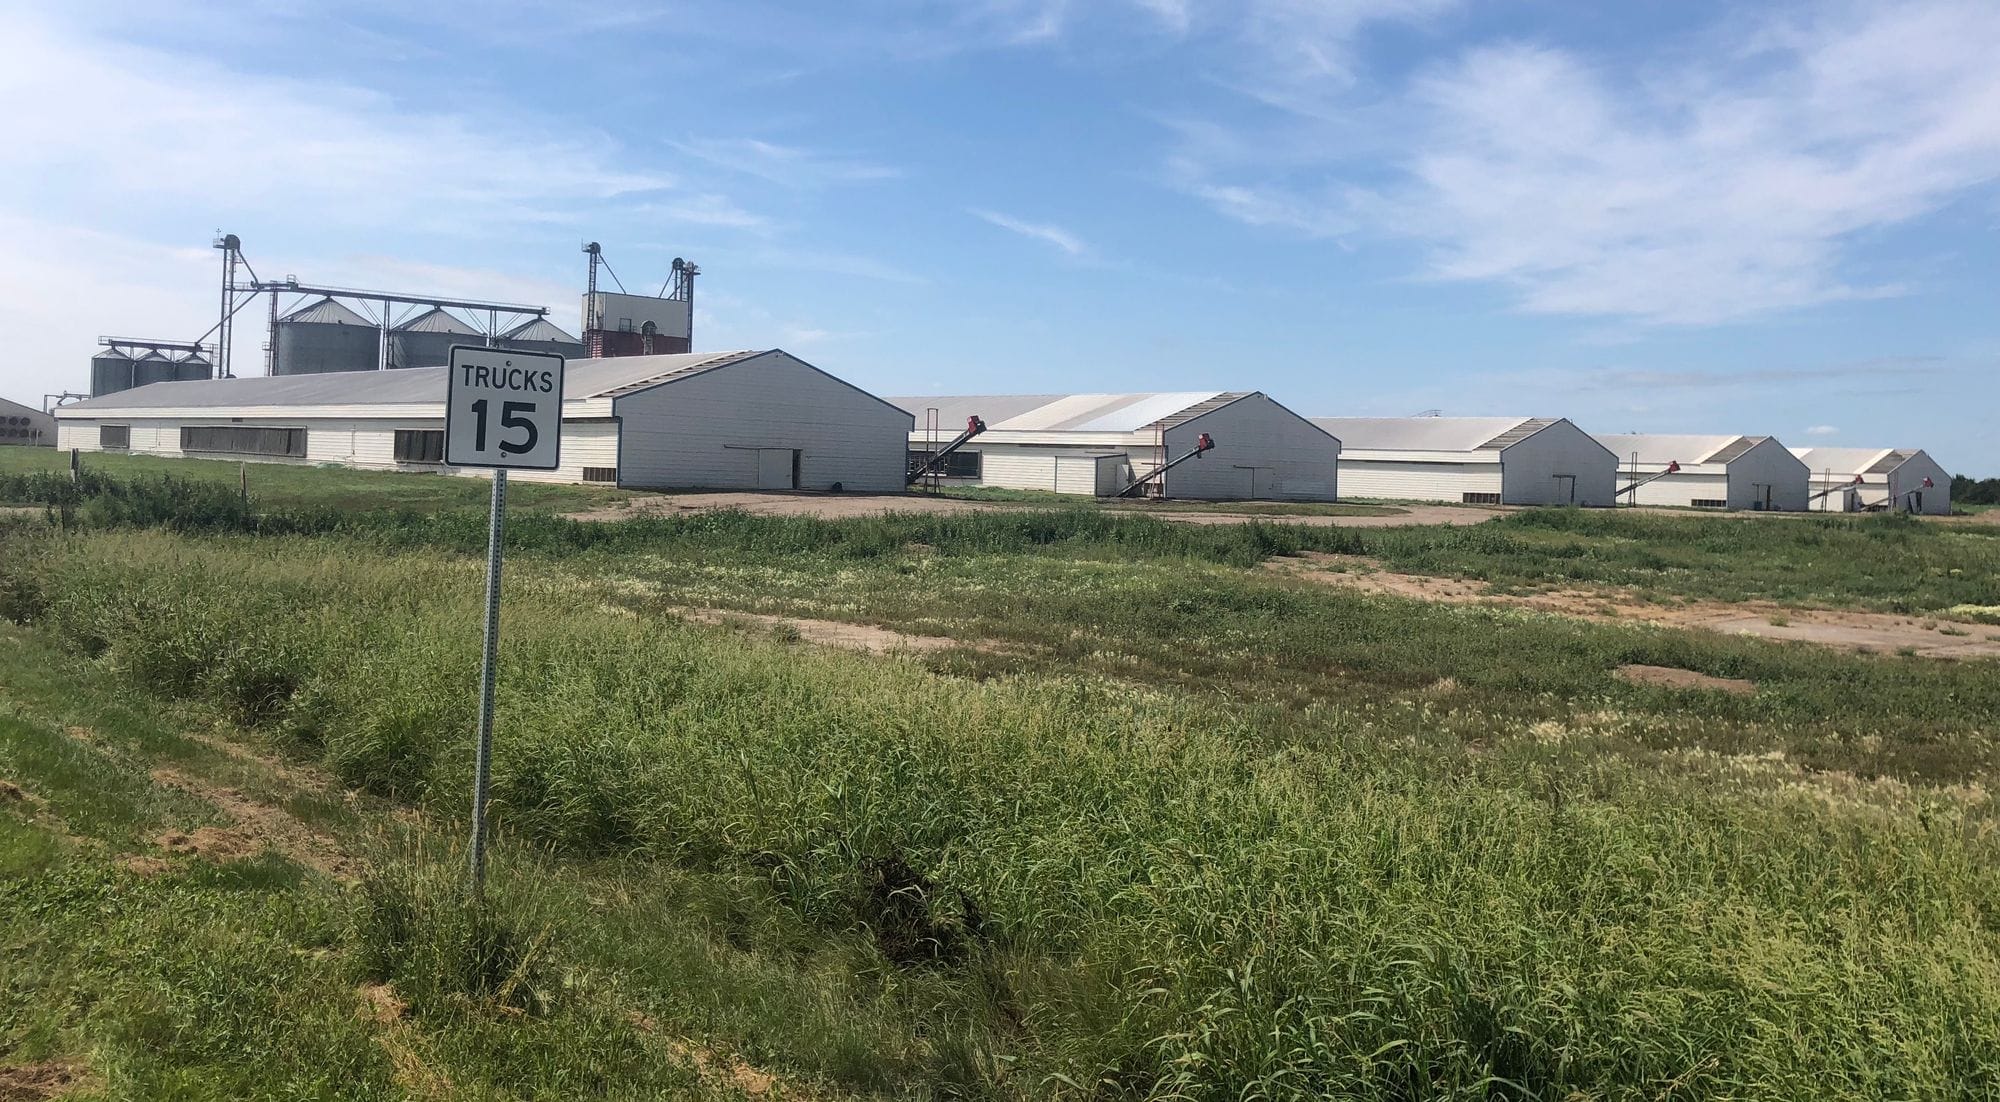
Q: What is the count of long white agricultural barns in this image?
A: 5